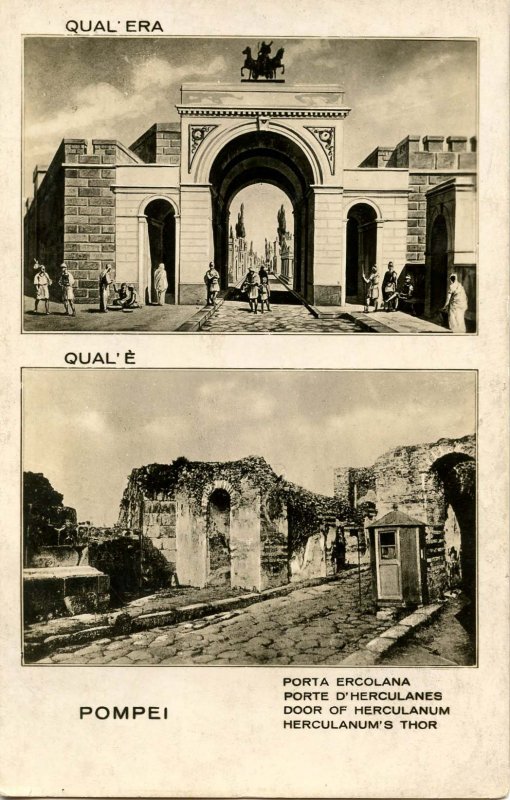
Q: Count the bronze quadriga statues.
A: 1